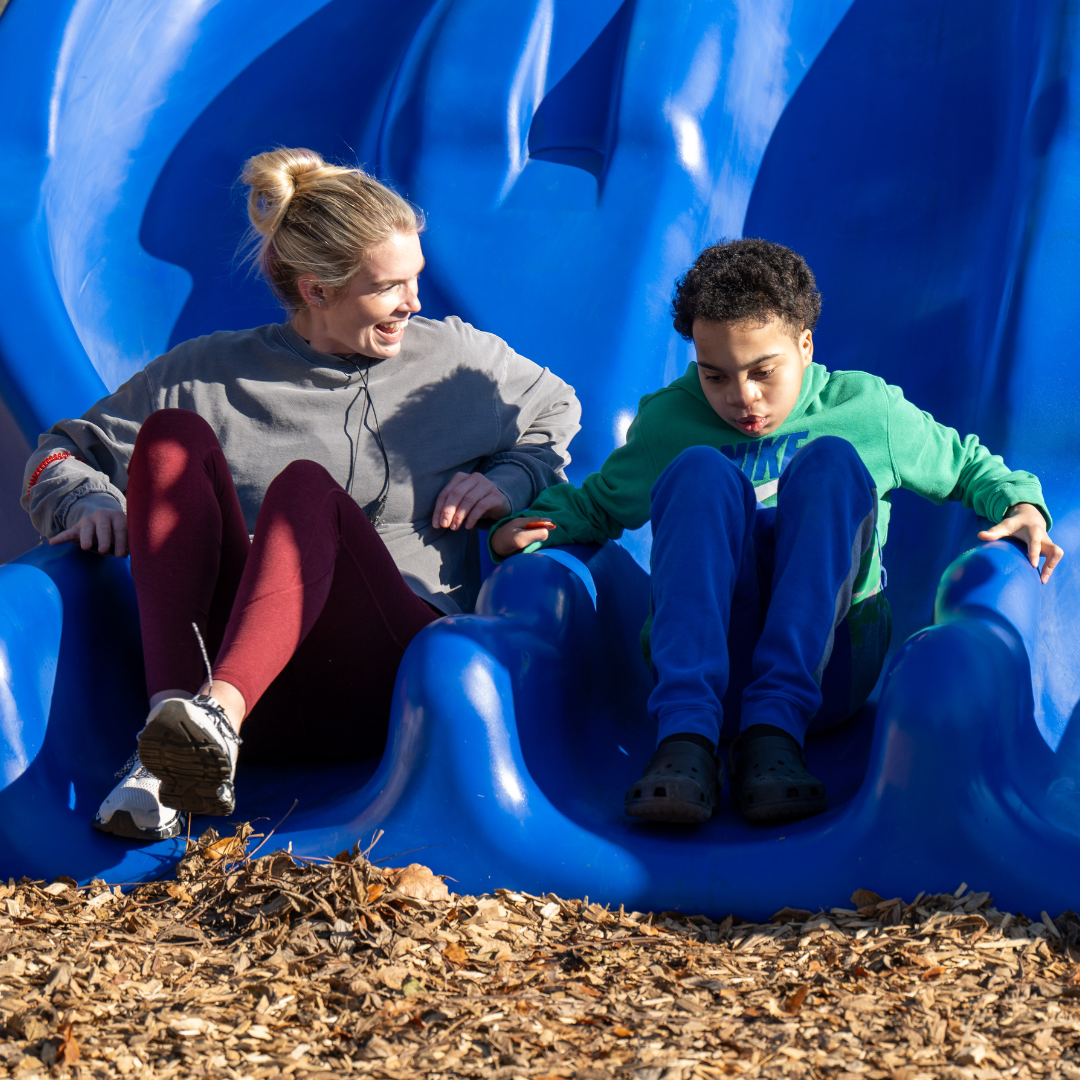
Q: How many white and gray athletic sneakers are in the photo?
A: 2